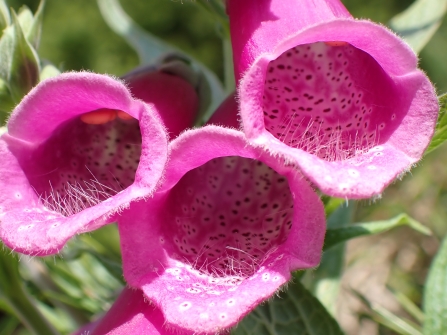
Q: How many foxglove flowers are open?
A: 3